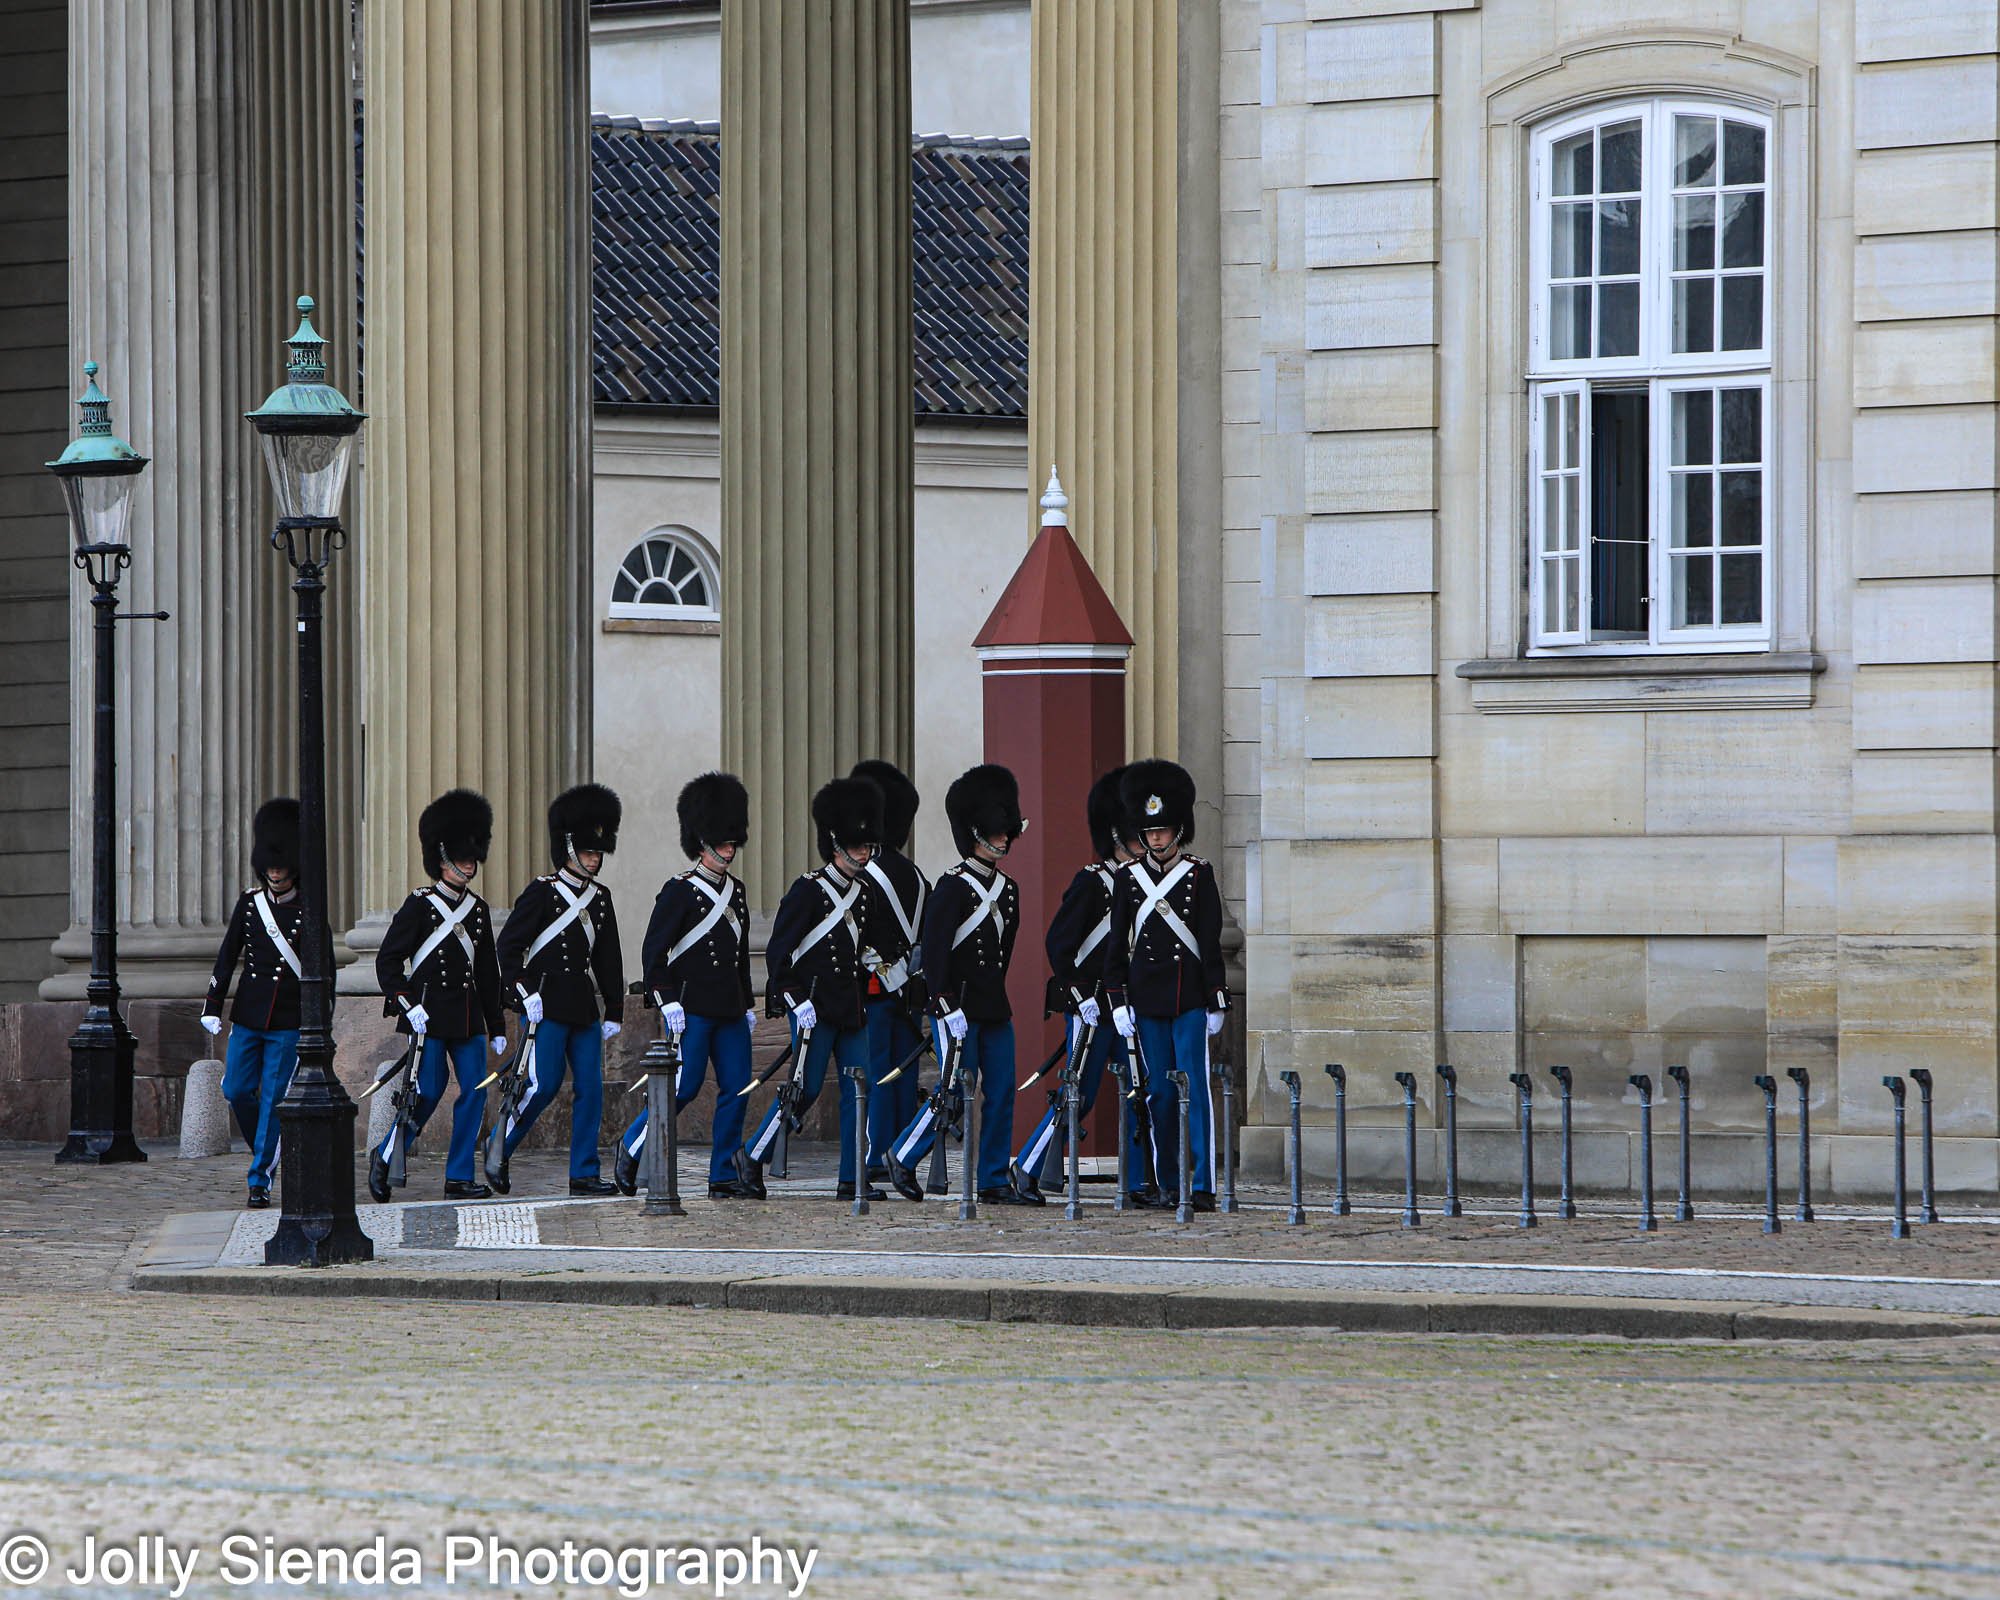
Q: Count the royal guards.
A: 9